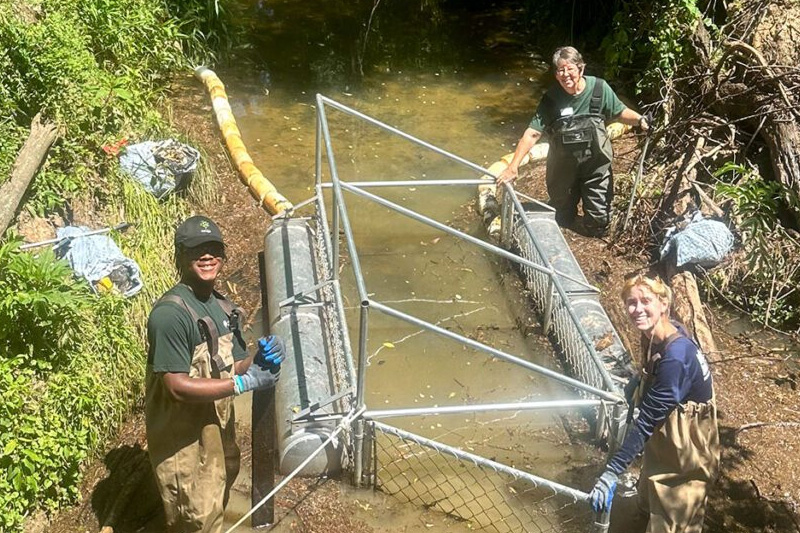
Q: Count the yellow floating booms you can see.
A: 2